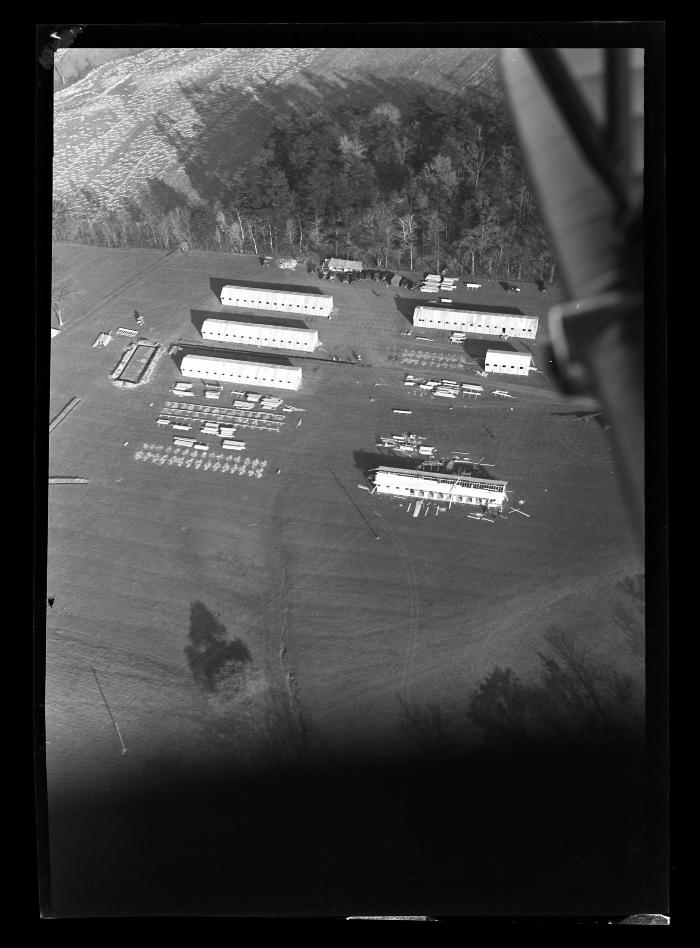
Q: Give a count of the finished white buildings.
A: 5